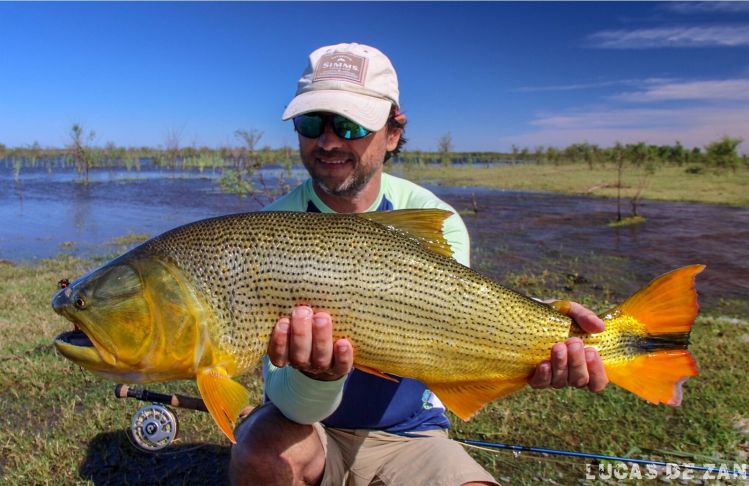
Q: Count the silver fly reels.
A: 1